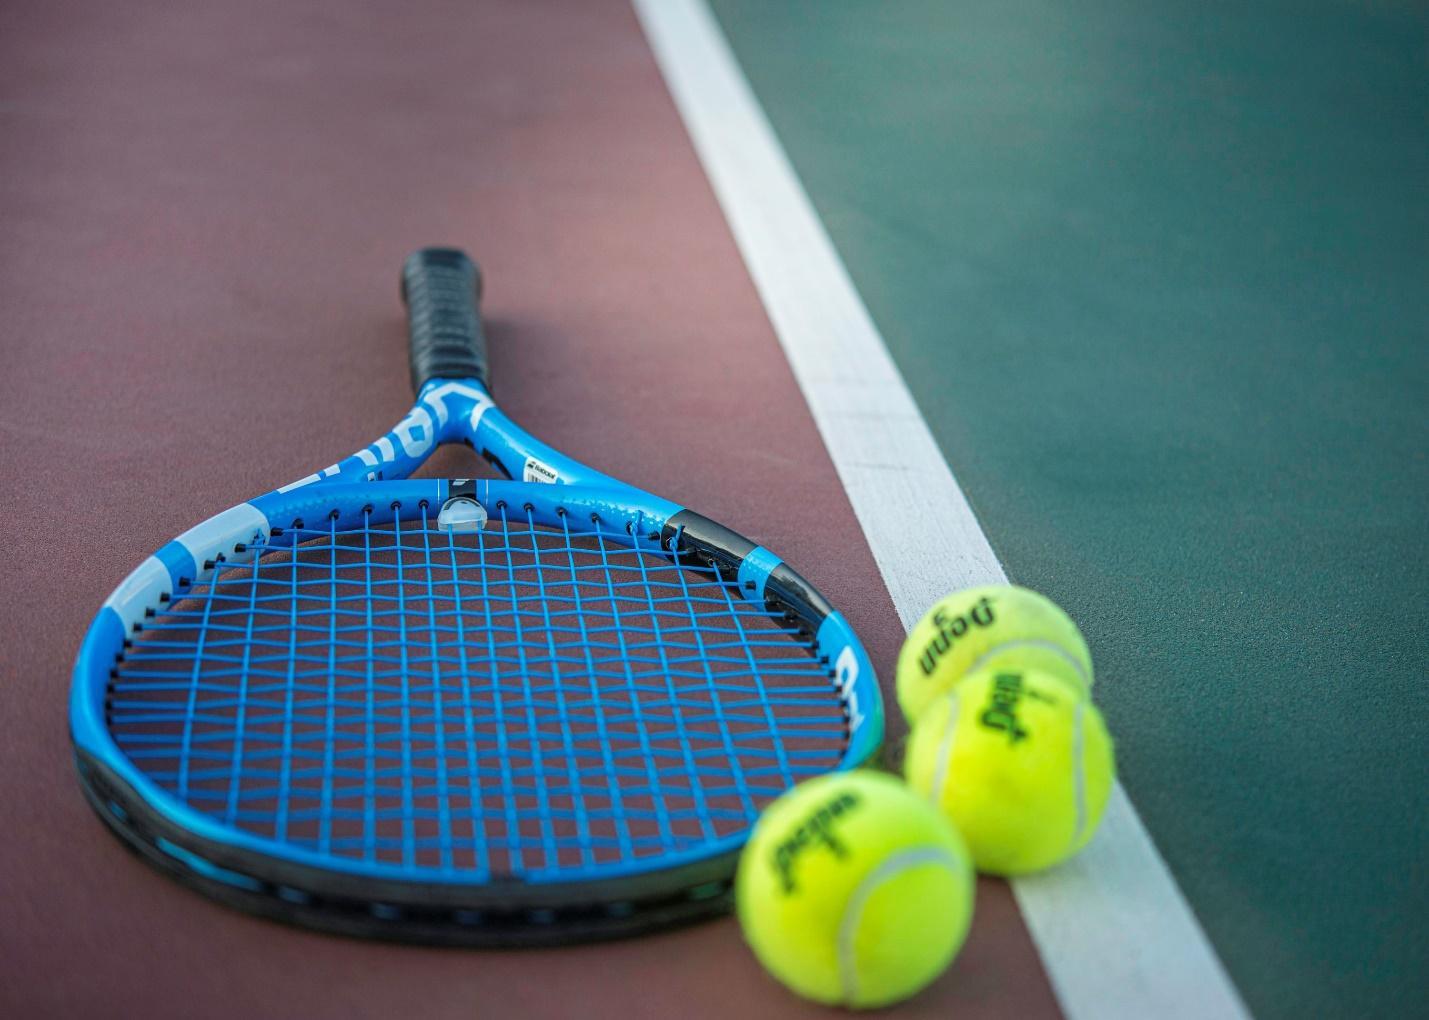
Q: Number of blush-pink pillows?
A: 0